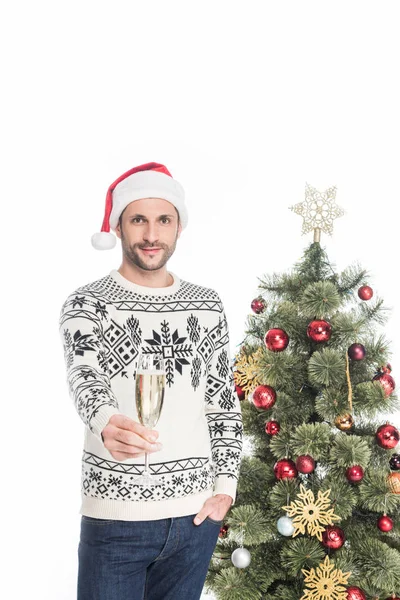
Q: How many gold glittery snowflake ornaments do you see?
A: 3